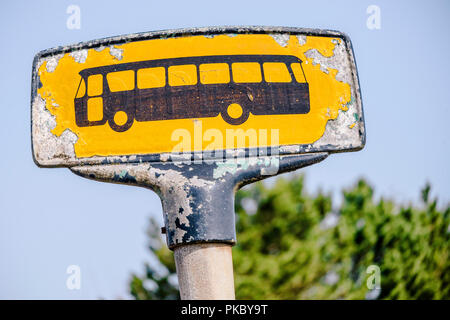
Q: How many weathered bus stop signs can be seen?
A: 1